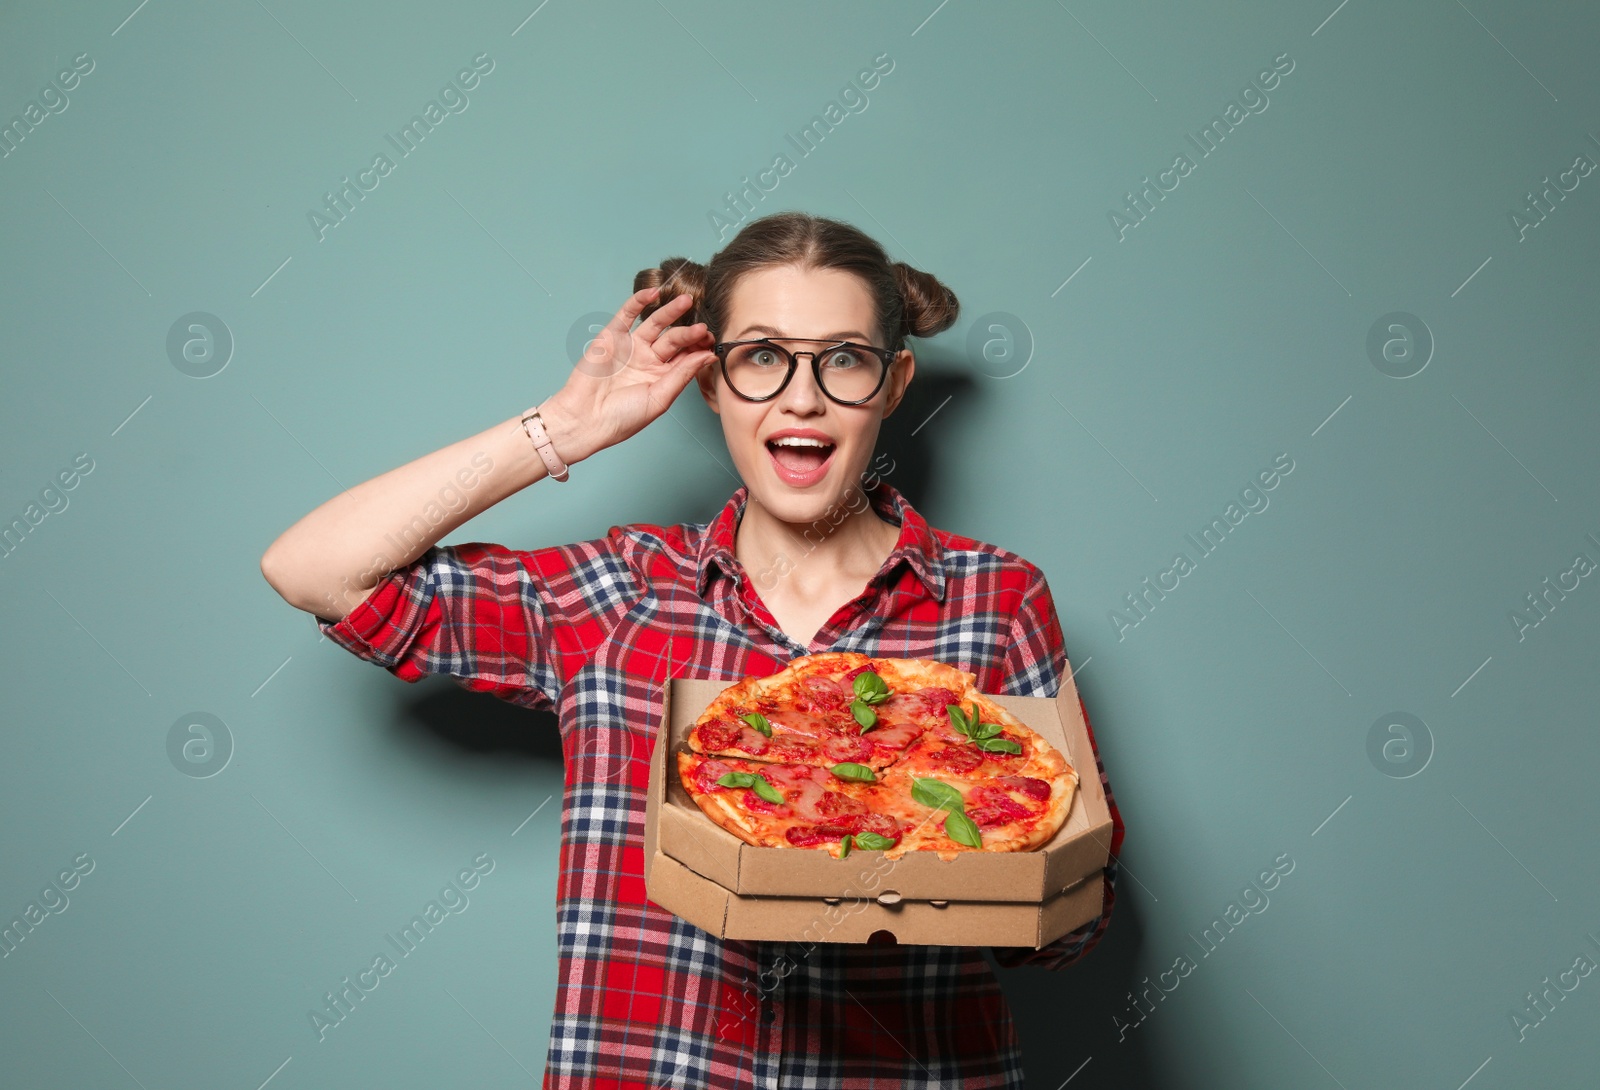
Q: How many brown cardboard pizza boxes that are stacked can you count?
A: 2